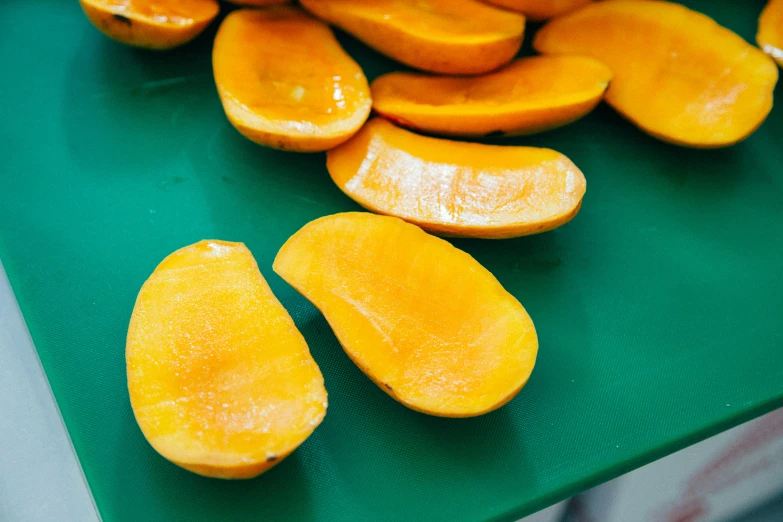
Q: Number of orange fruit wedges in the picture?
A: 11